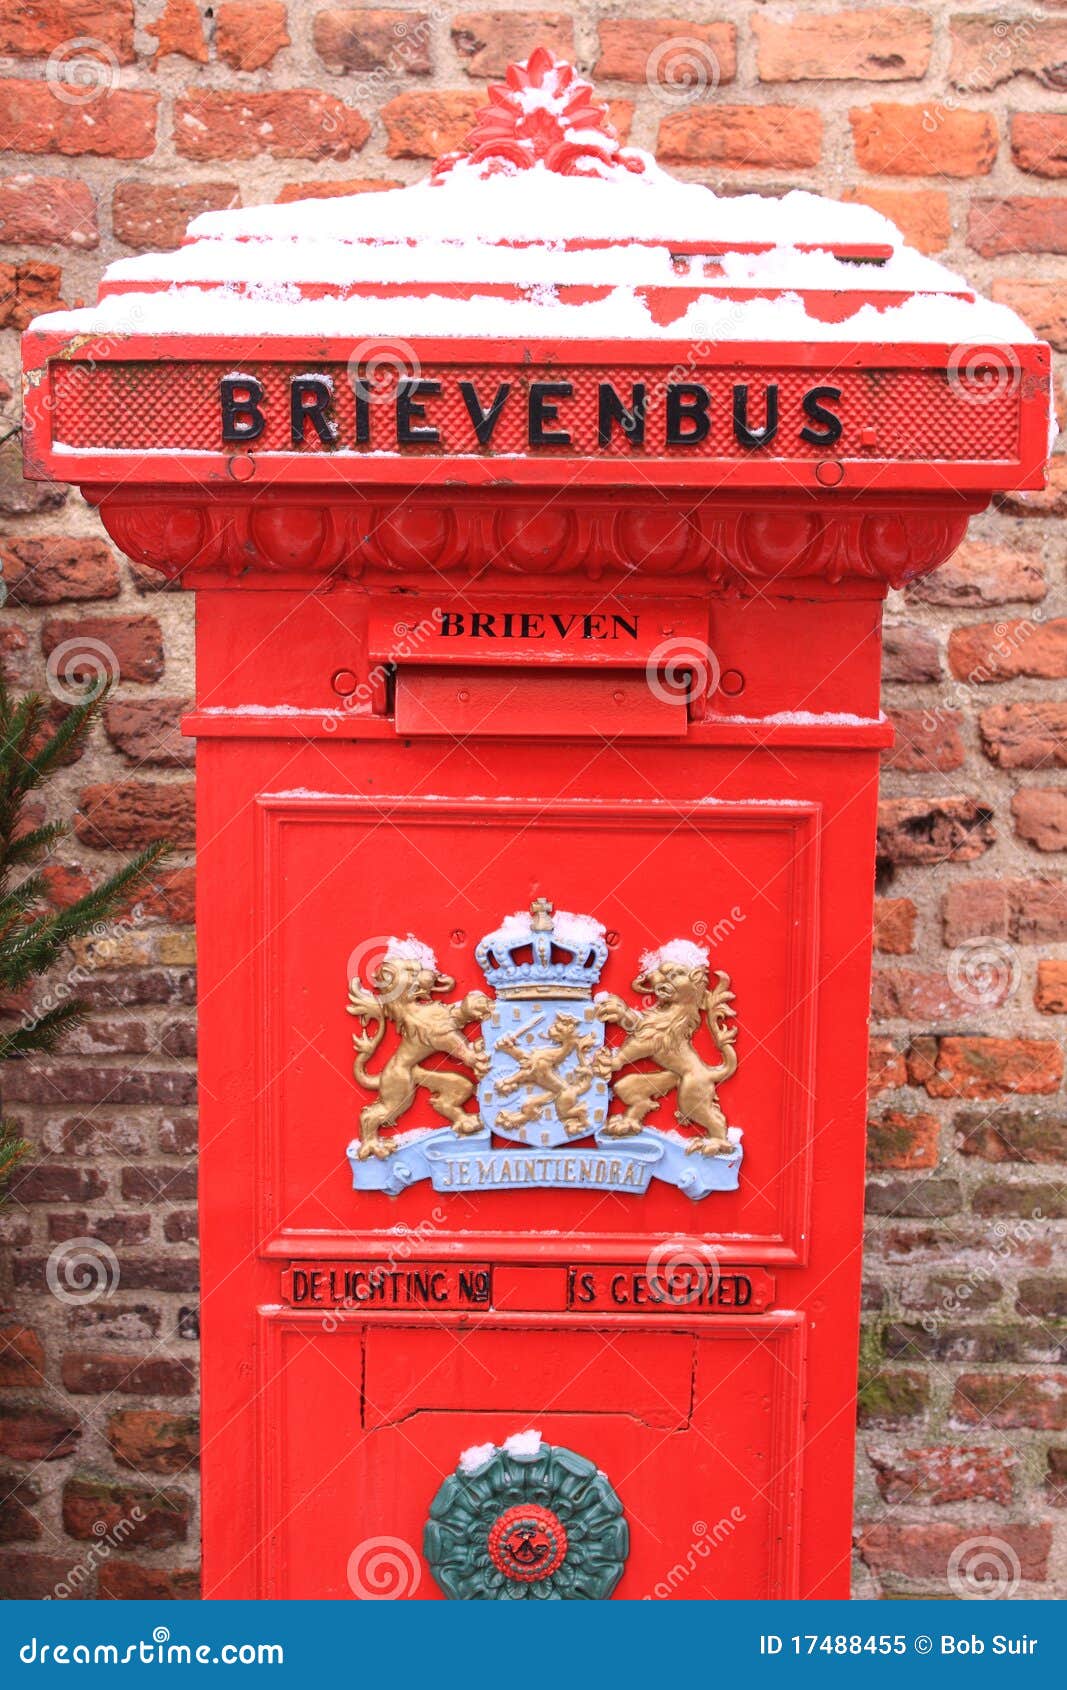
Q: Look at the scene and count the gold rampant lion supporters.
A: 2